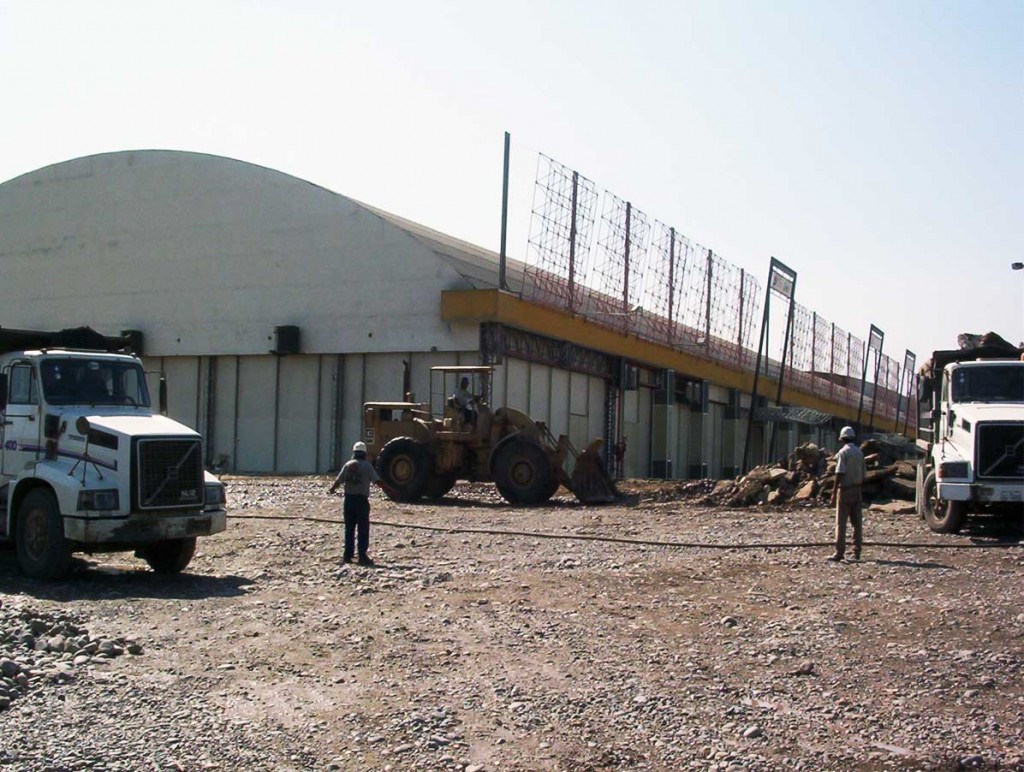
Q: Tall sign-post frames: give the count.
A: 3